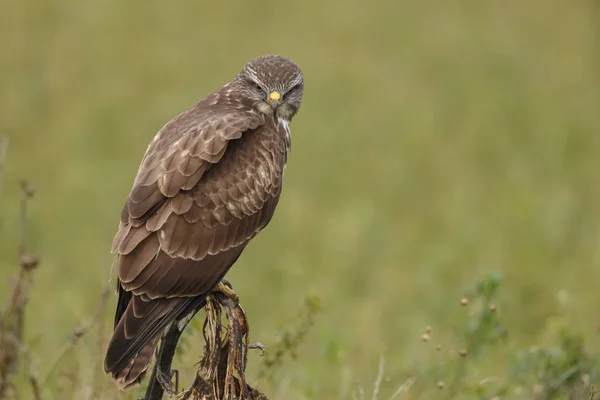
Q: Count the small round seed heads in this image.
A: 7